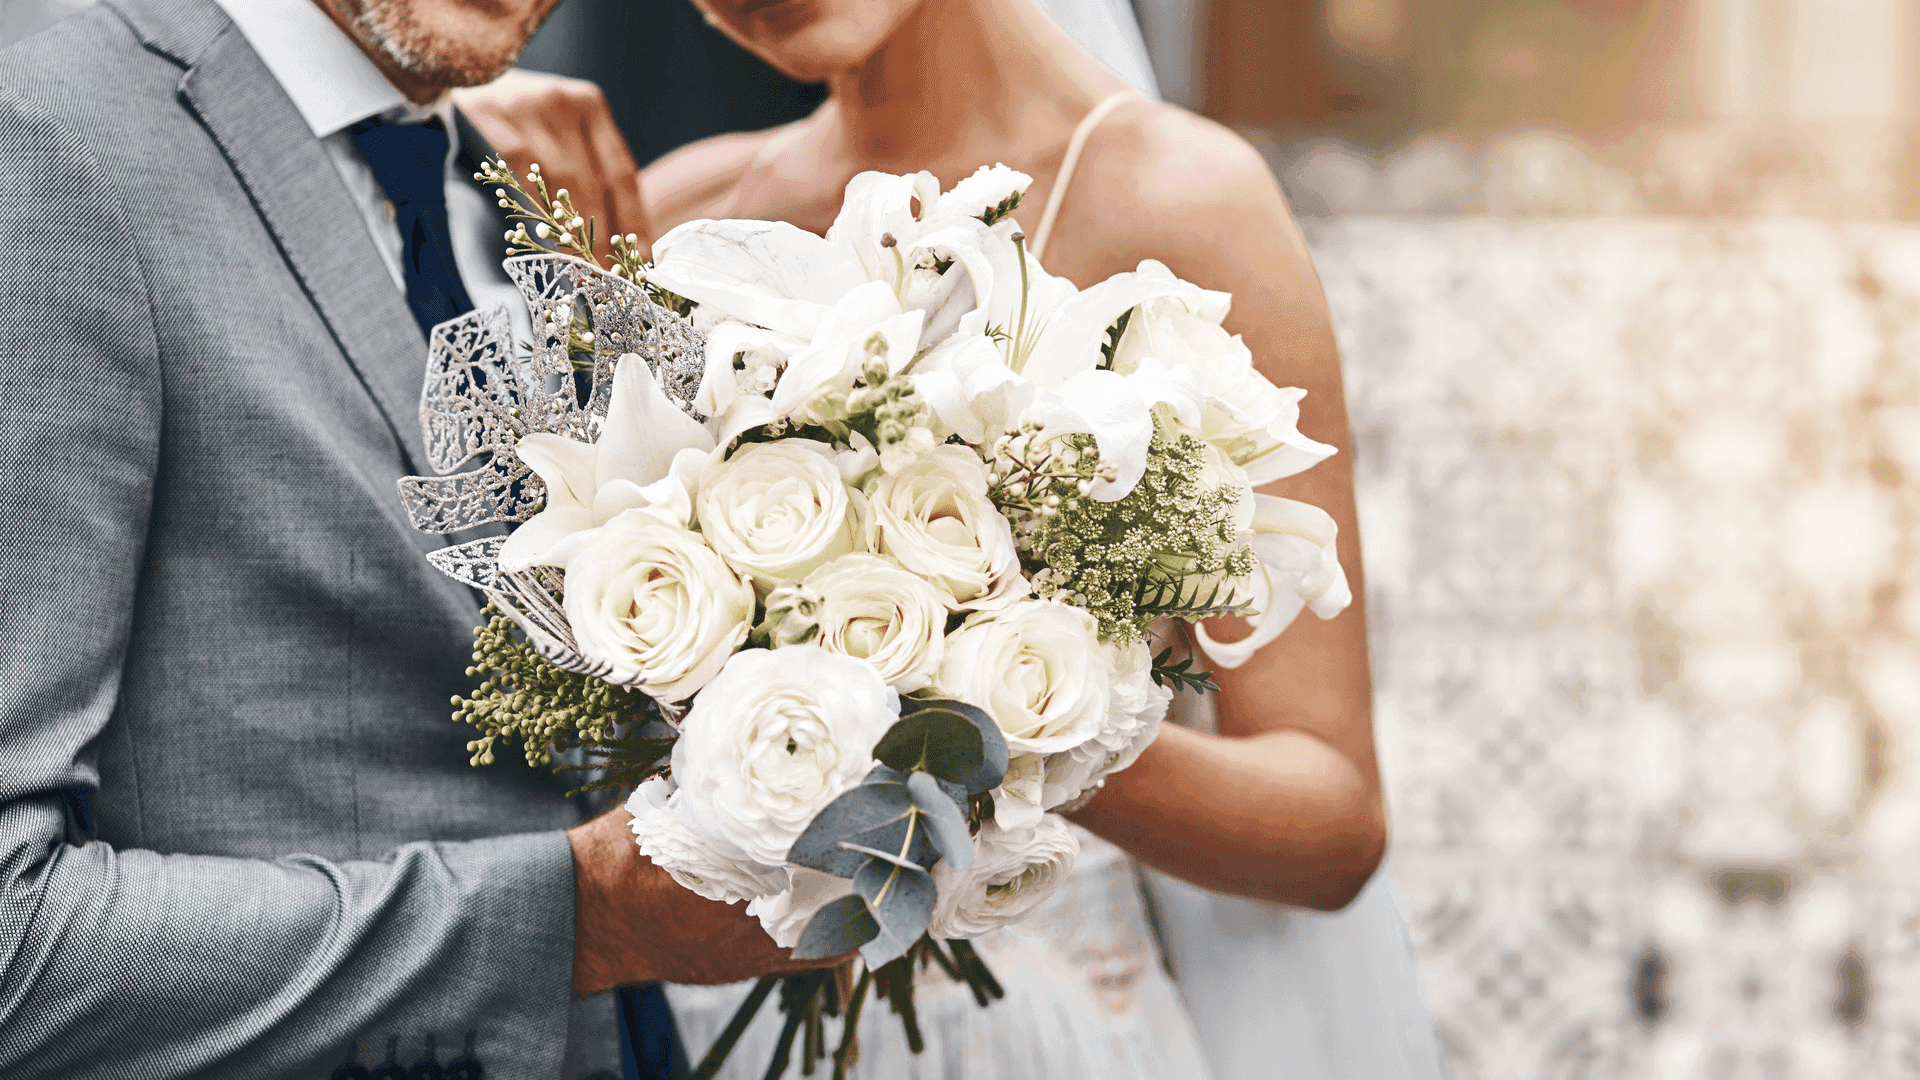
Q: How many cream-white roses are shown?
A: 5